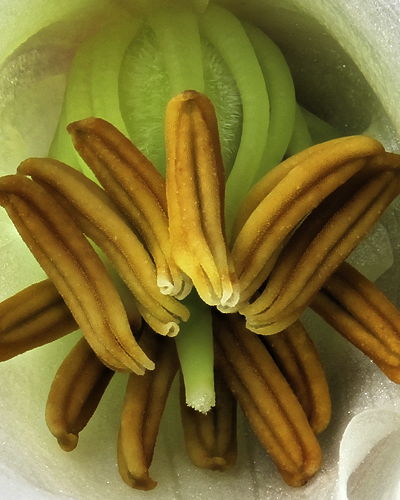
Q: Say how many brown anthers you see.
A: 13